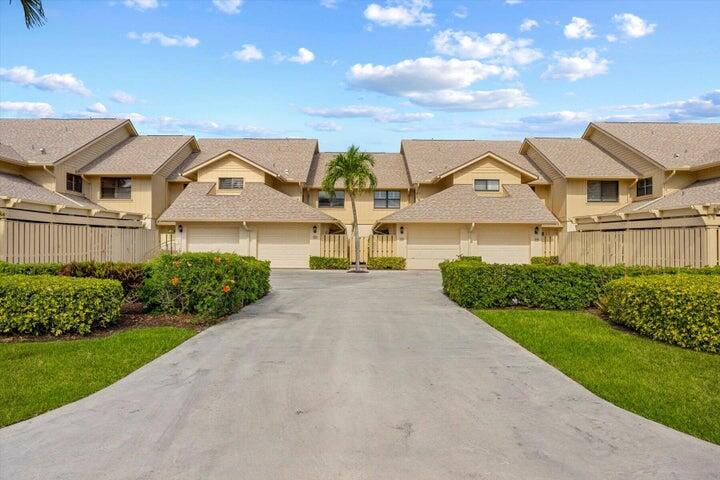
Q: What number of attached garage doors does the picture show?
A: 4